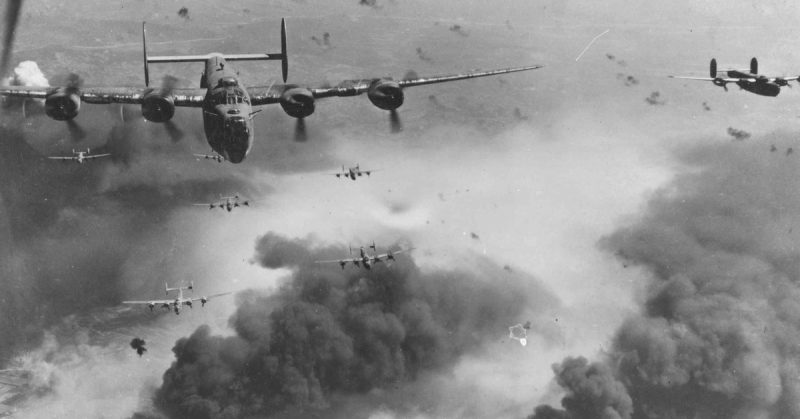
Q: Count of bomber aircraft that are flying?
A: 8